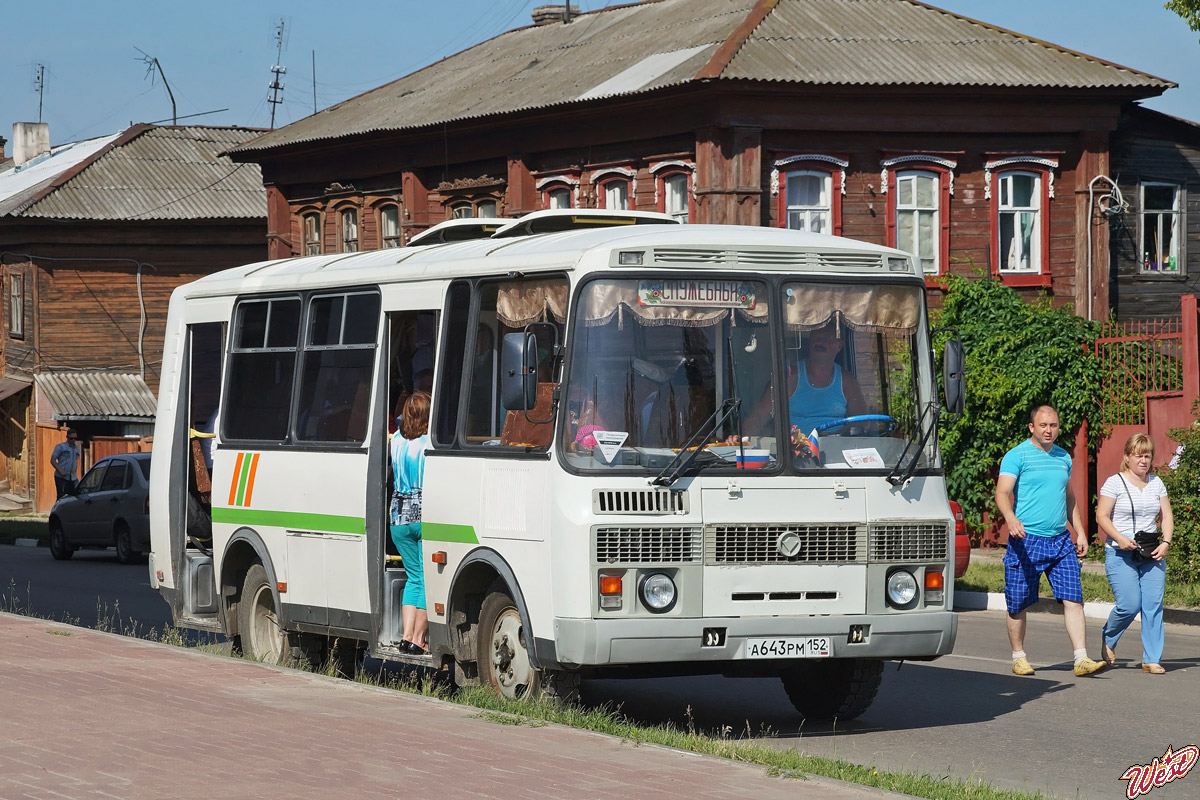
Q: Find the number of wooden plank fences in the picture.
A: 1